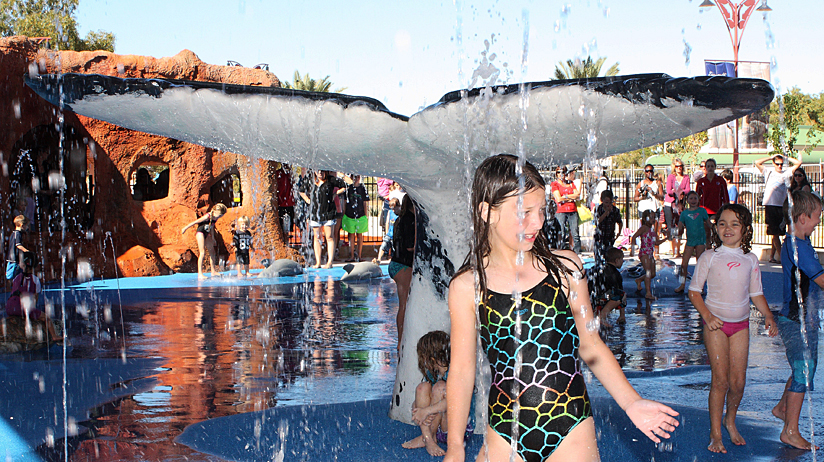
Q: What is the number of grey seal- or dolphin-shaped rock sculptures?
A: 2